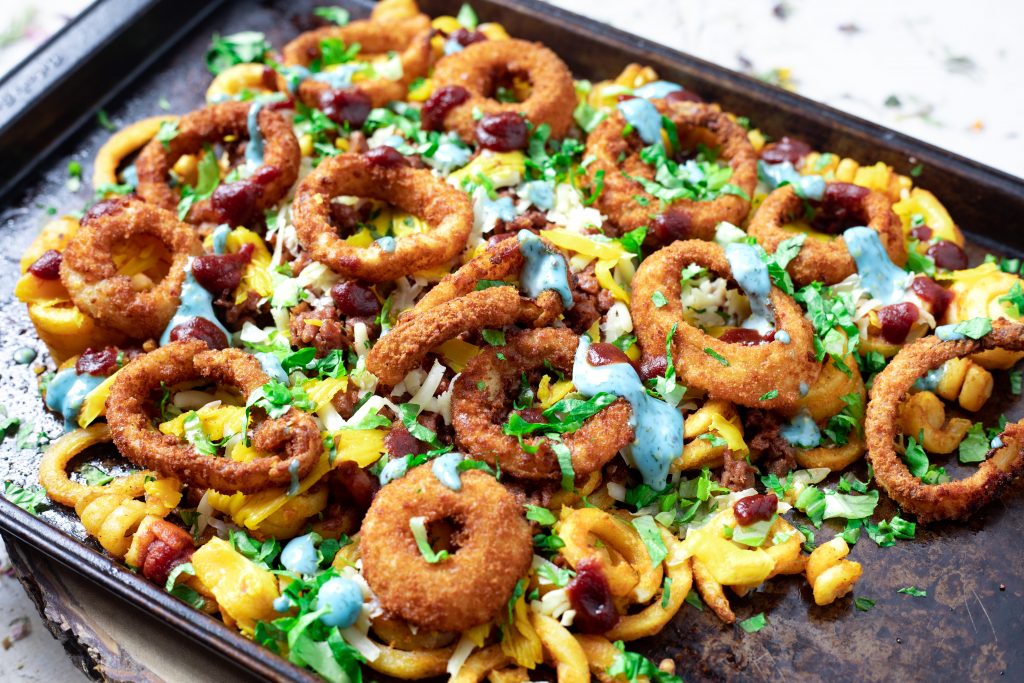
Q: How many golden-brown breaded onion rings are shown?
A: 13